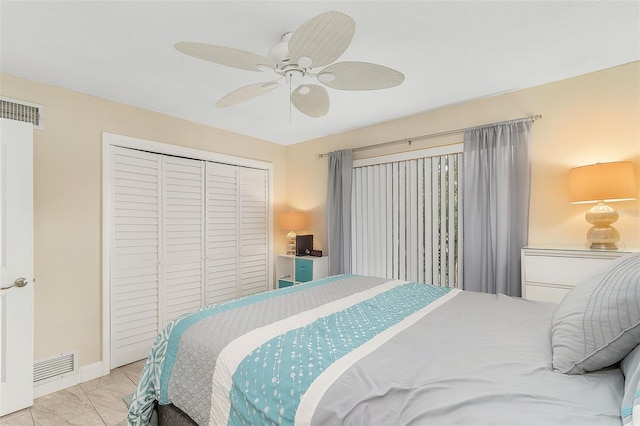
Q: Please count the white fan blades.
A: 5